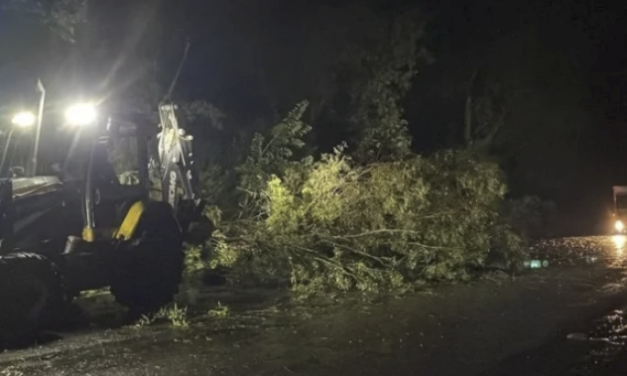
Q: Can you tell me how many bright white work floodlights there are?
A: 2